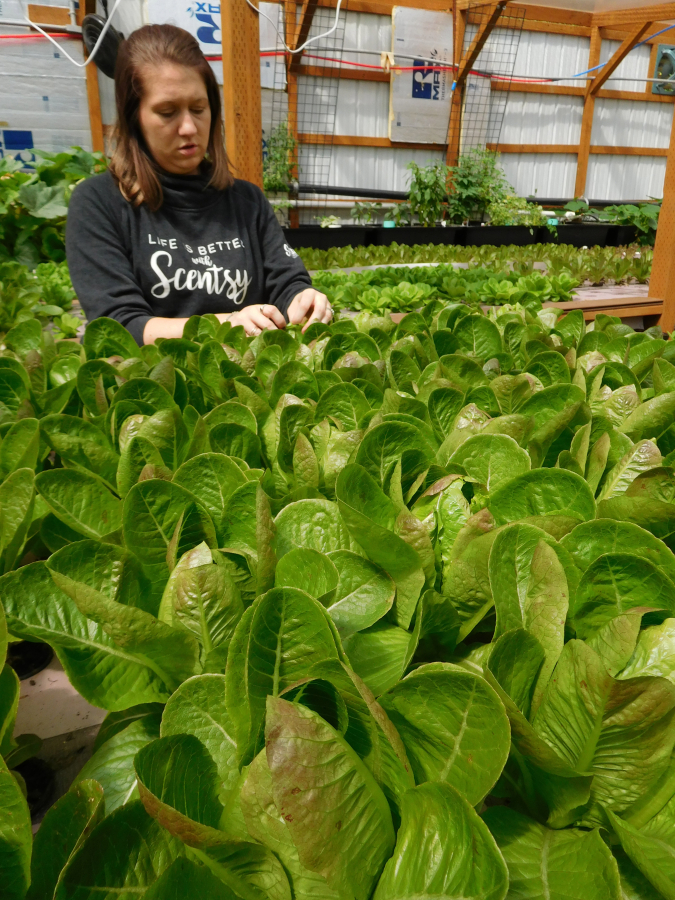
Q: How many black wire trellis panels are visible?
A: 2